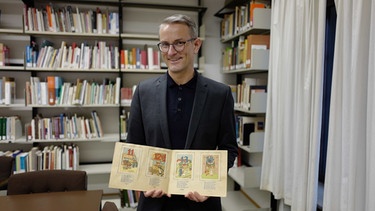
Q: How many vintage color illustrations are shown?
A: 4